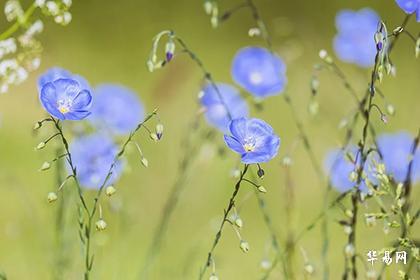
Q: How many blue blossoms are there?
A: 11